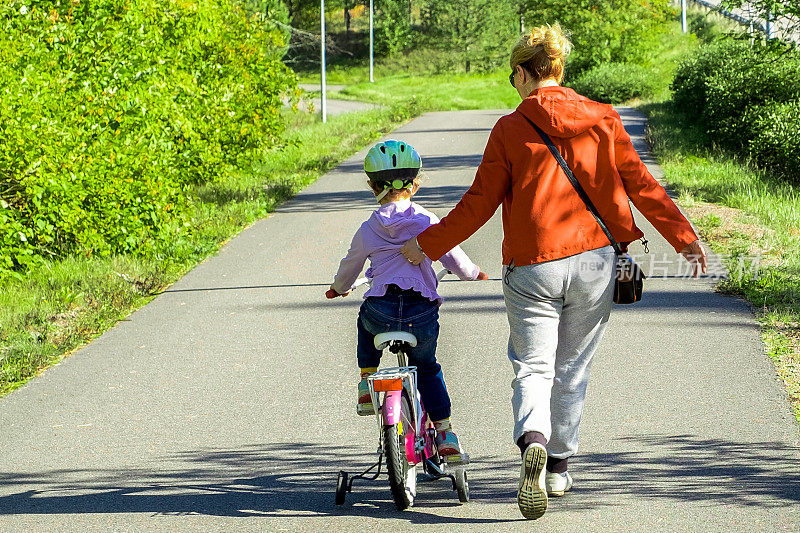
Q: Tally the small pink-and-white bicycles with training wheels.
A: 1